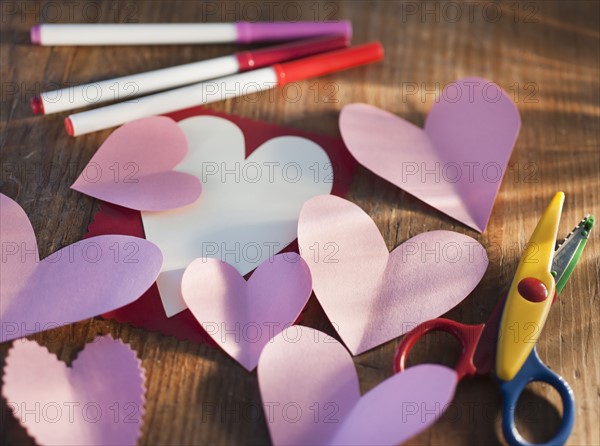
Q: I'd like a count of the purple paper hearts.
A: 7